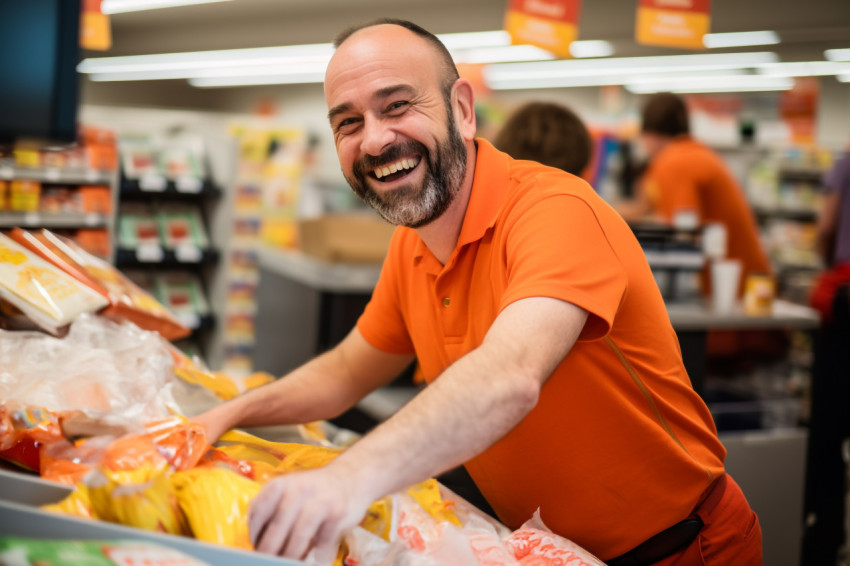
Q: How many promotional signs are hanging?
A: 3